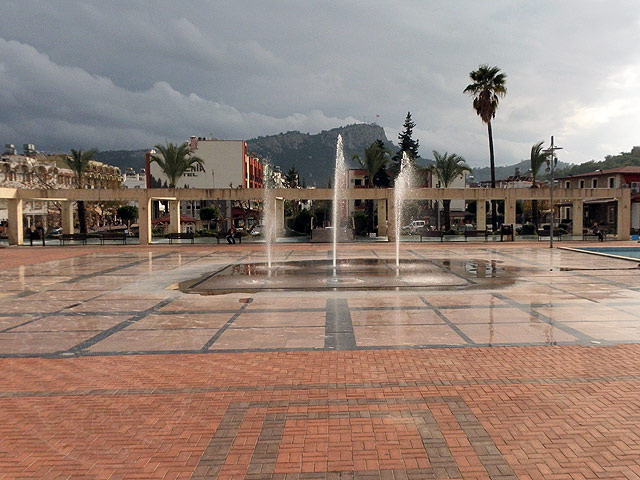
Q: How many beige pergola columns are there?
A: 12